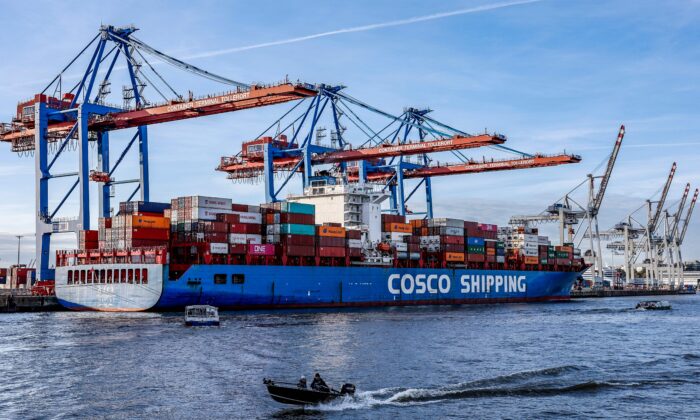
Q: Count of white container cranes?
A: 4